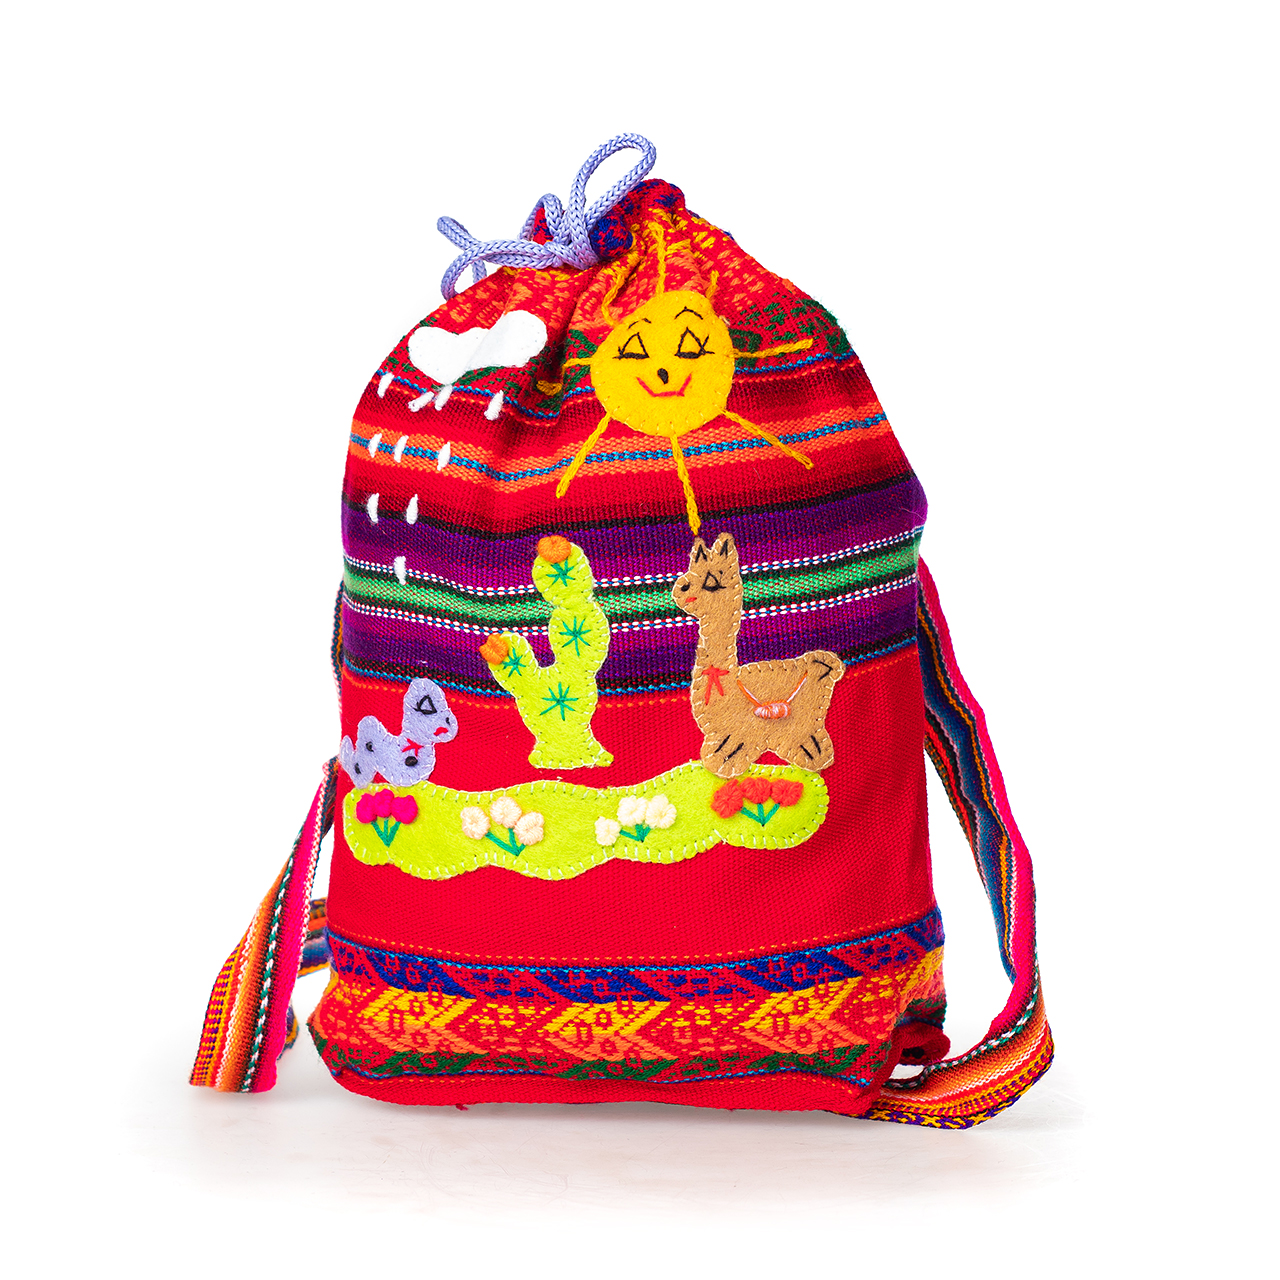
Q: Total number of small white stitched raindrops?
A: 10